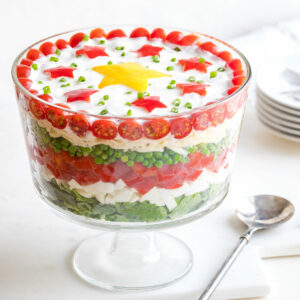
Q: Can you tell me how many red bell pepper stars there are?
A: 7